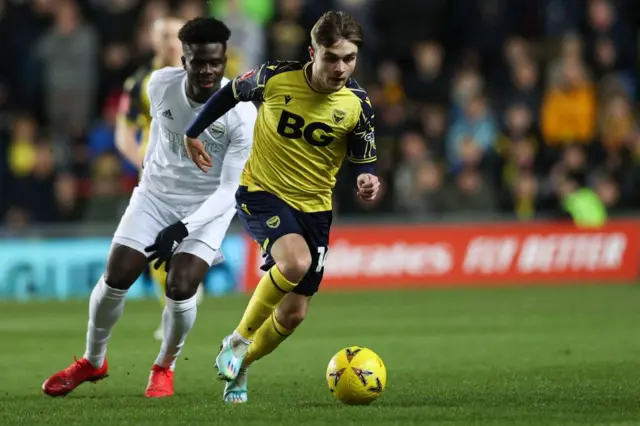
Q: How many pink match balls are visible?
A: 0